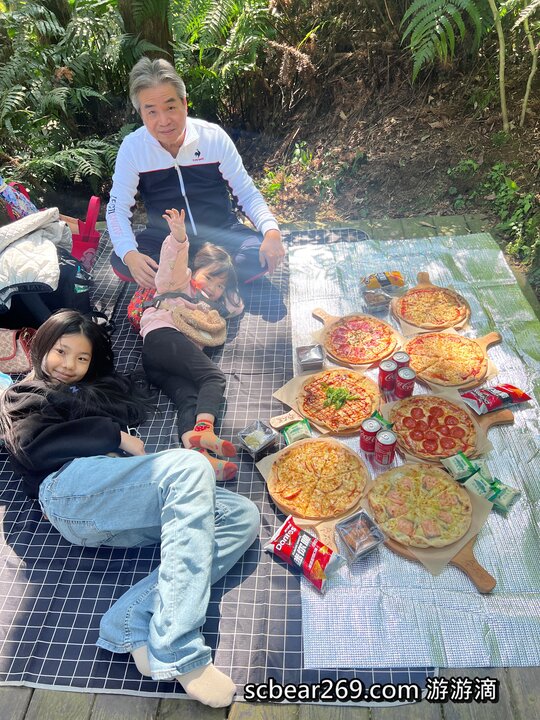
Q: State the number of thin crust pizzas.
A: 7